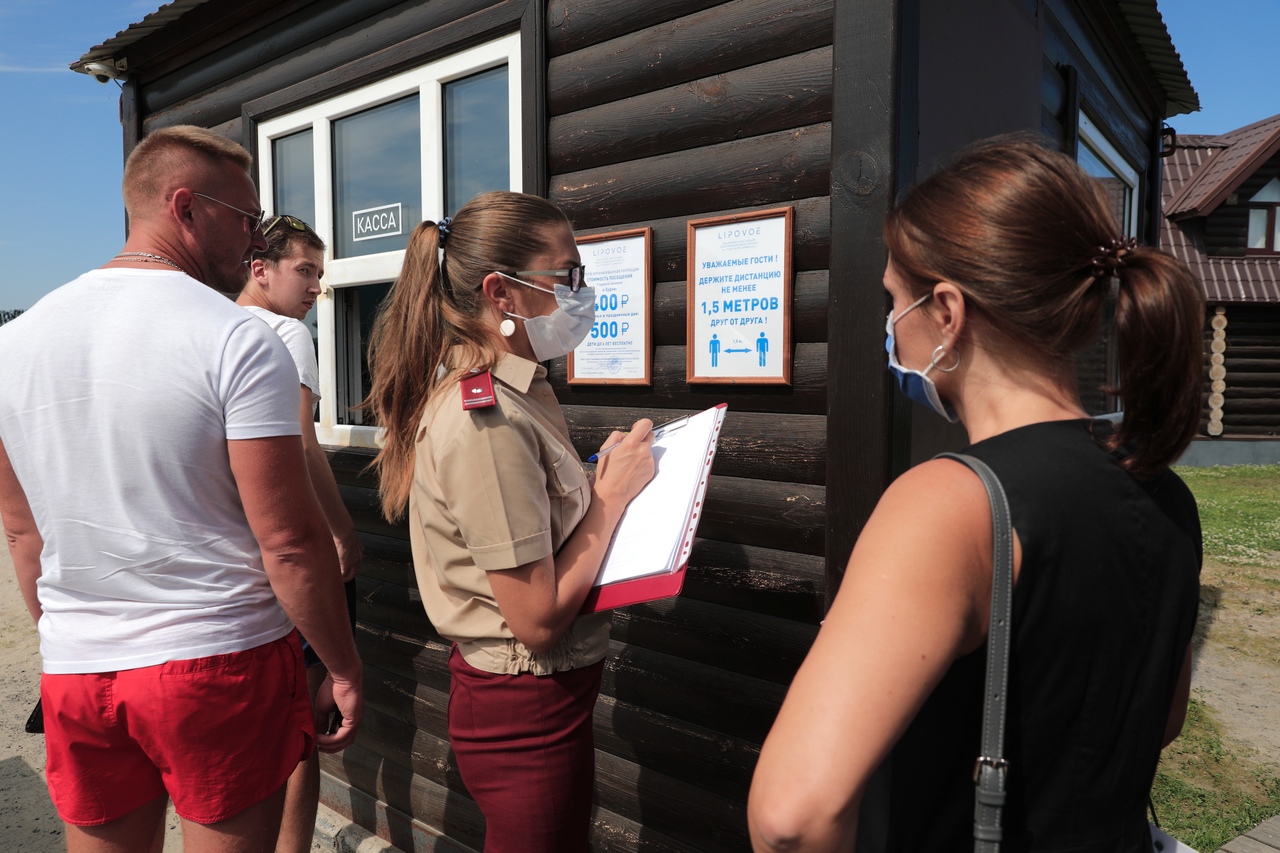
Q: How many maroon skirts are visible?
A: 1